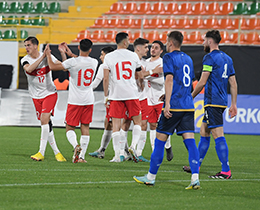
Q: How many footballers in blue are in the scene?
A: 2